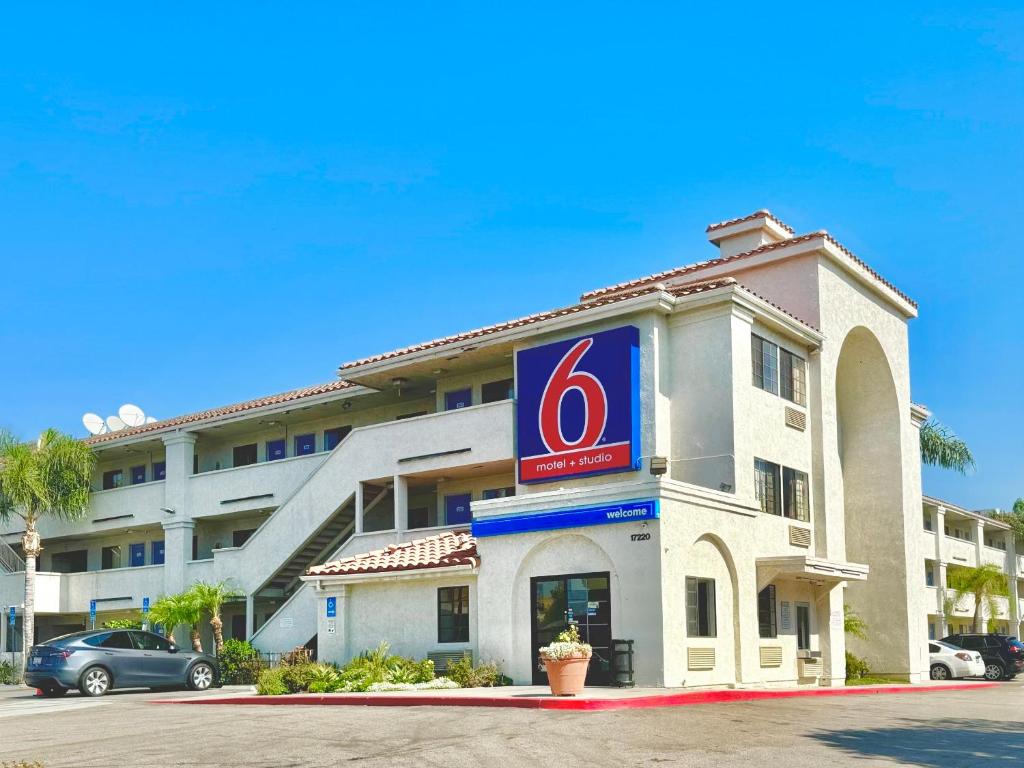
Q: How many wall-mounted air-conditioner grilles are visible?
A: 6